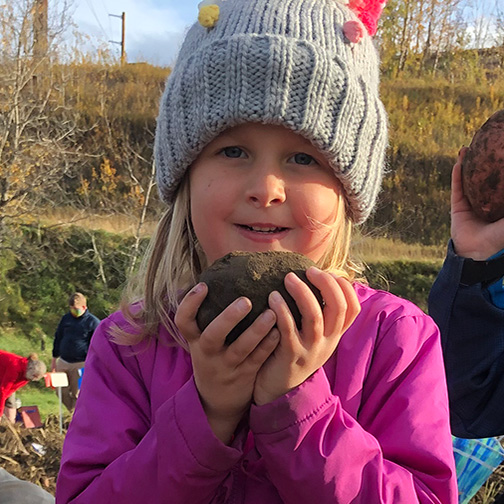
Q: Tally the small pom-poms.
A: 2